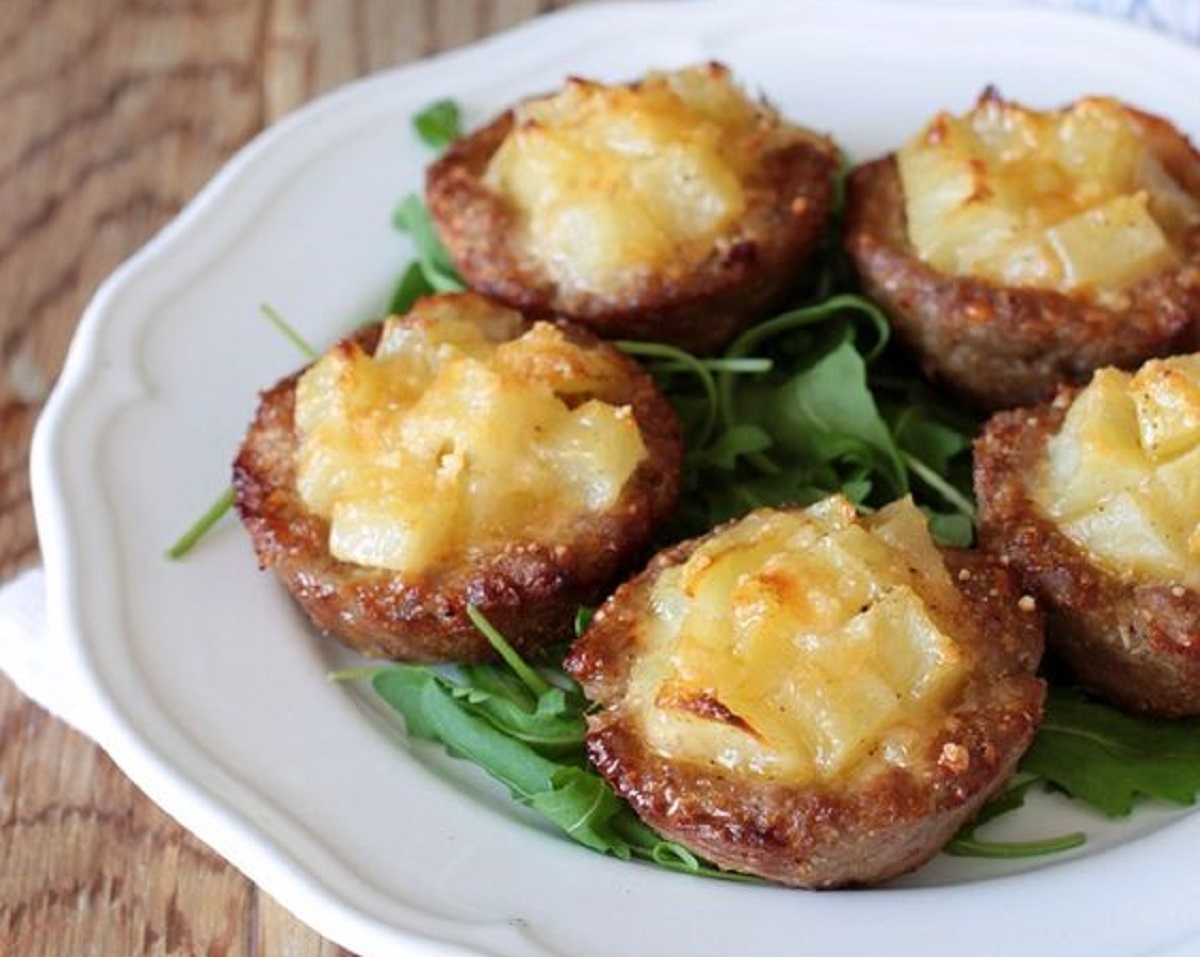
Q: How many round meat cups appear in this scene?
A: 5